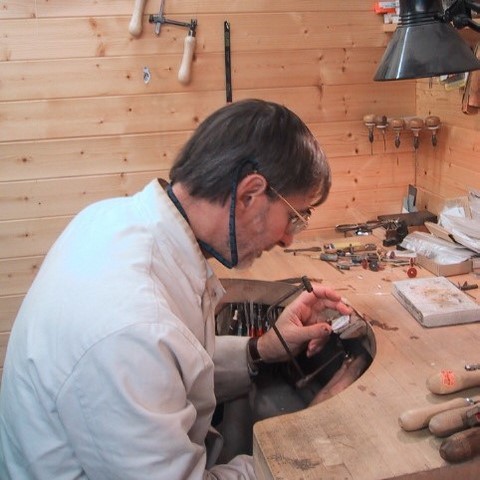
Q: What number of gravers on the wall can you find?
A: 5